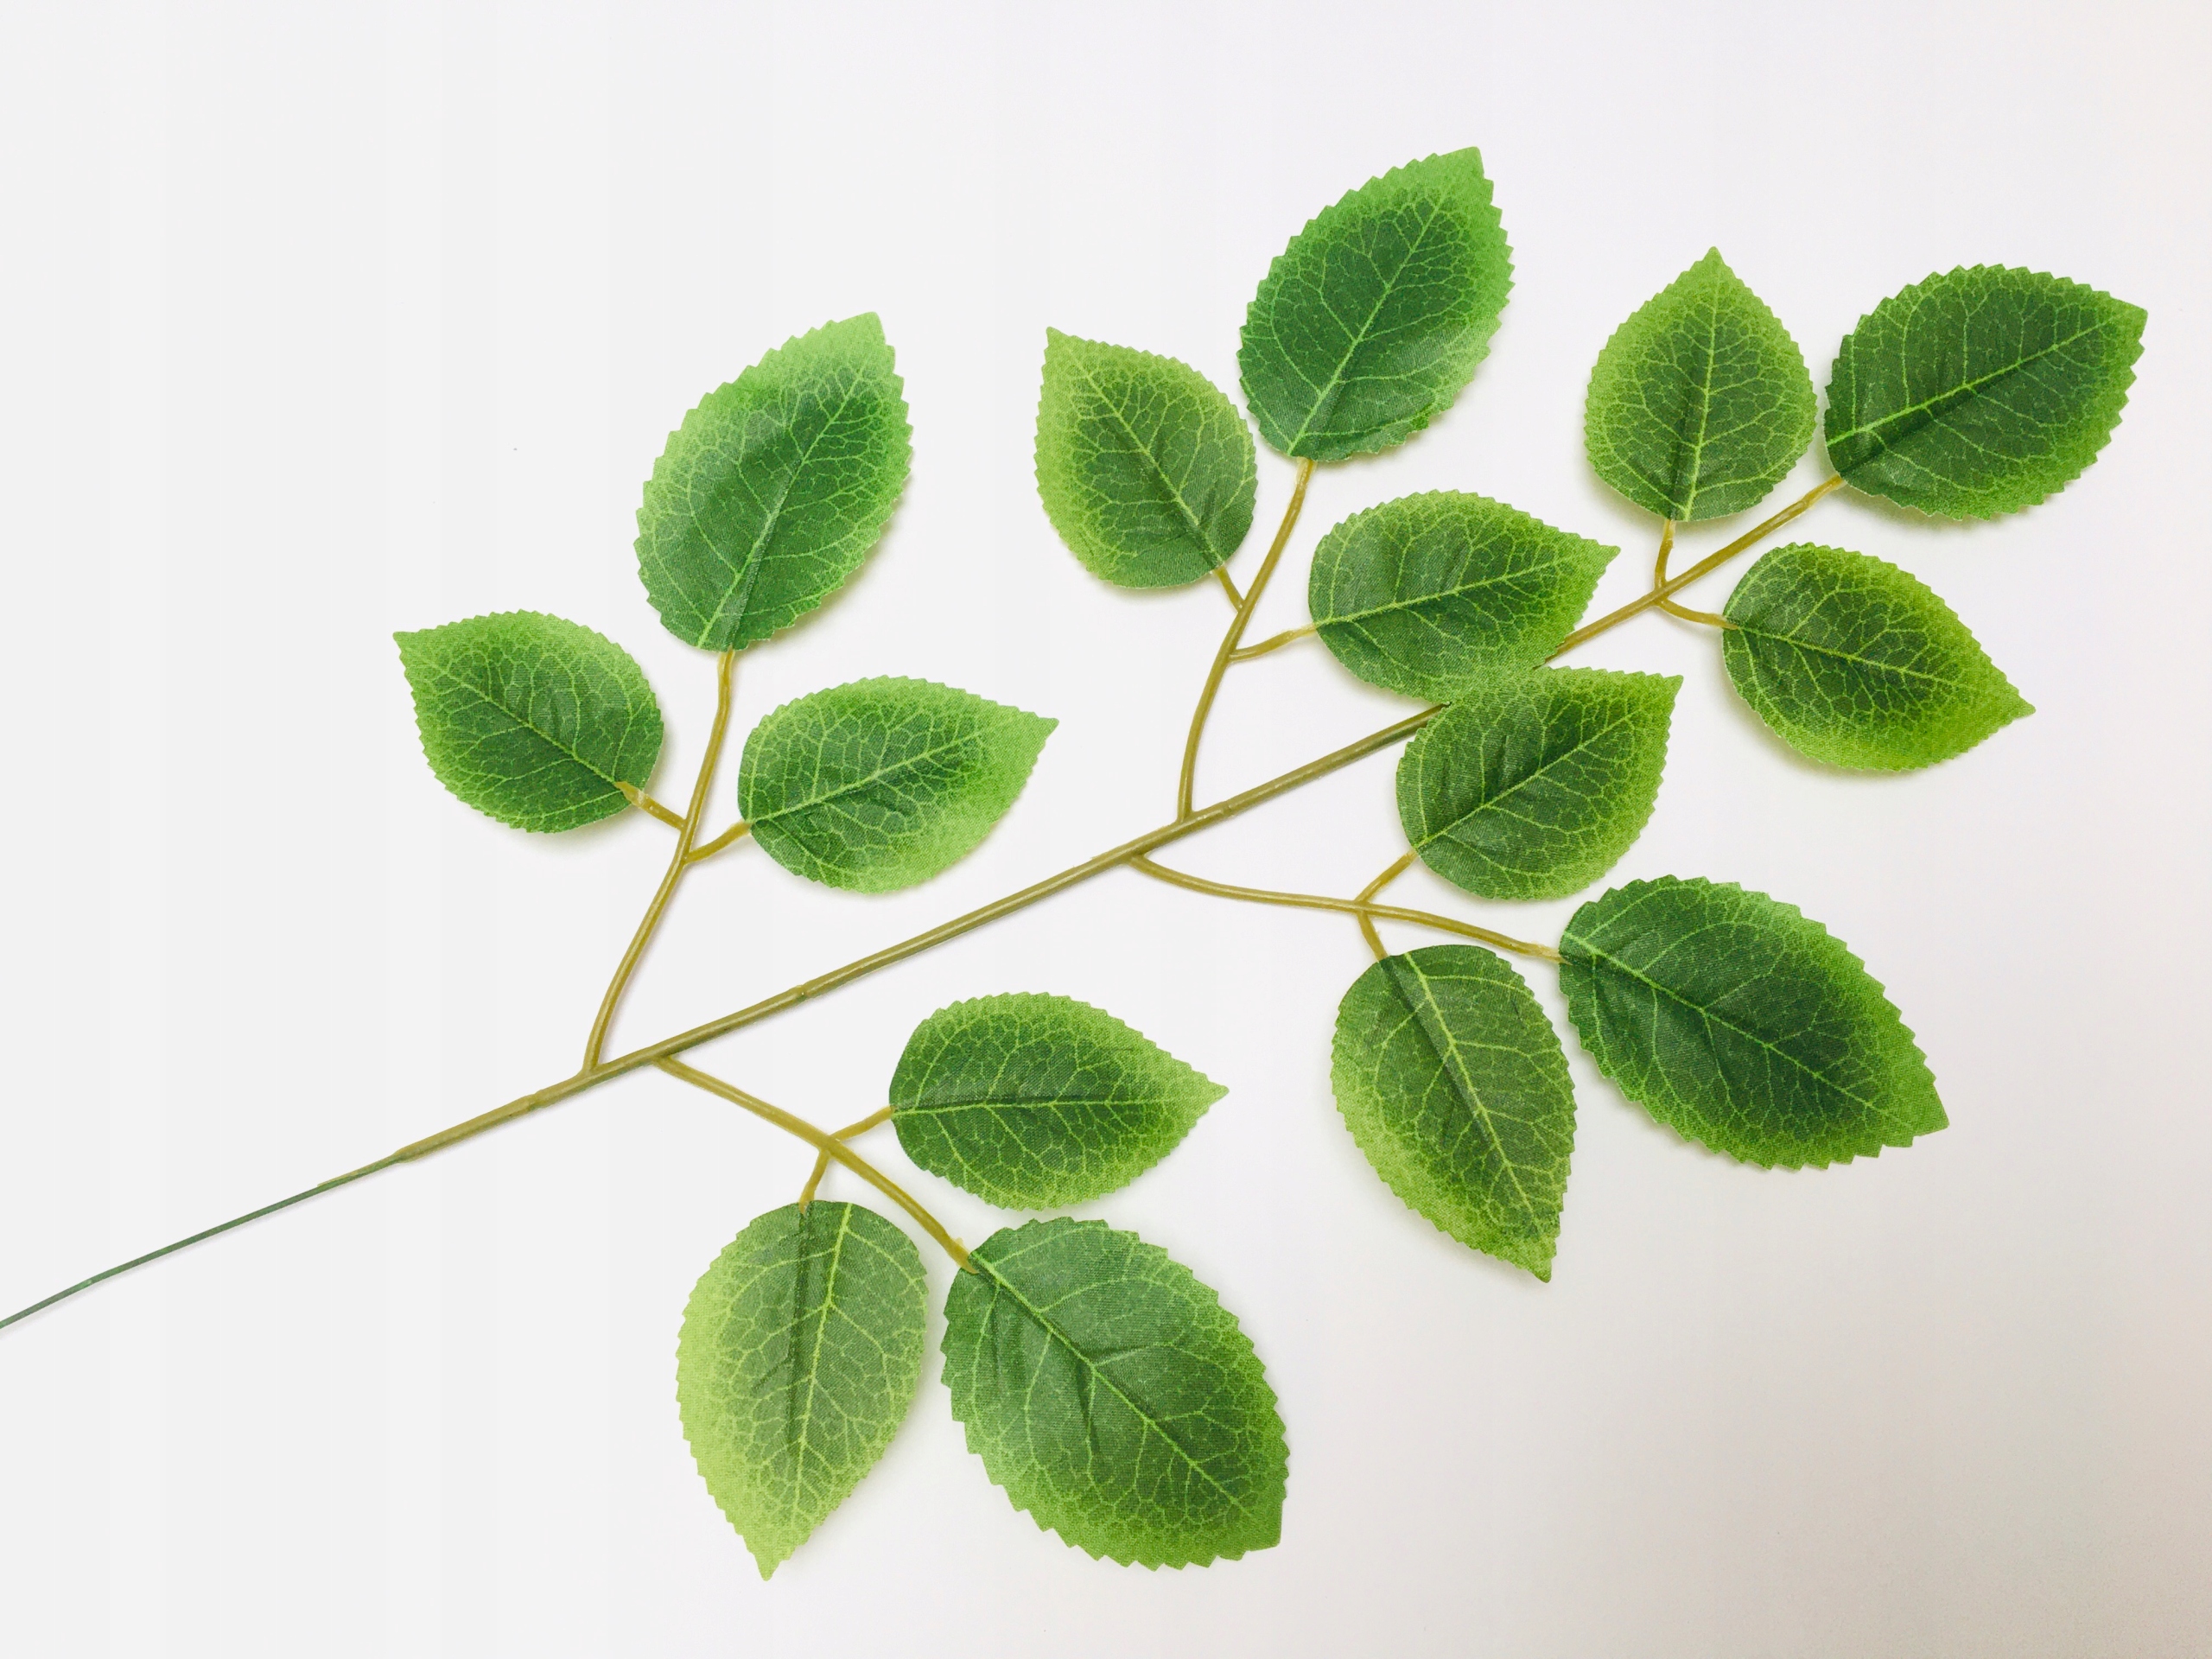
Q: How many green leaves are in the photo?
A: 15